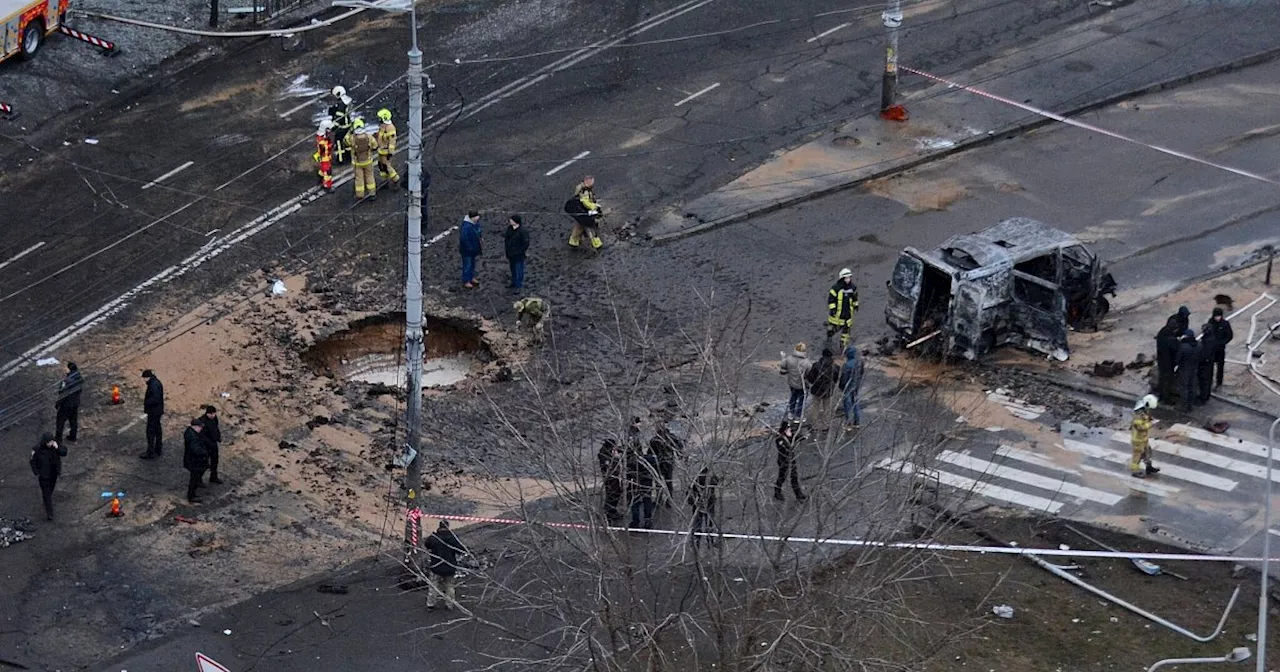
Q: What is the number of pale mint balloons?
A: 0